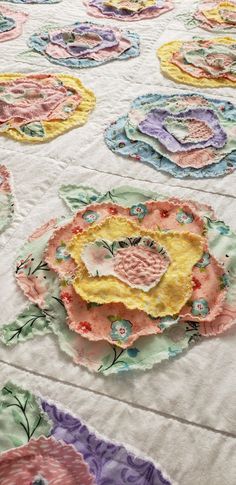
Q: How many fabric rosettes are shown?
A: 11